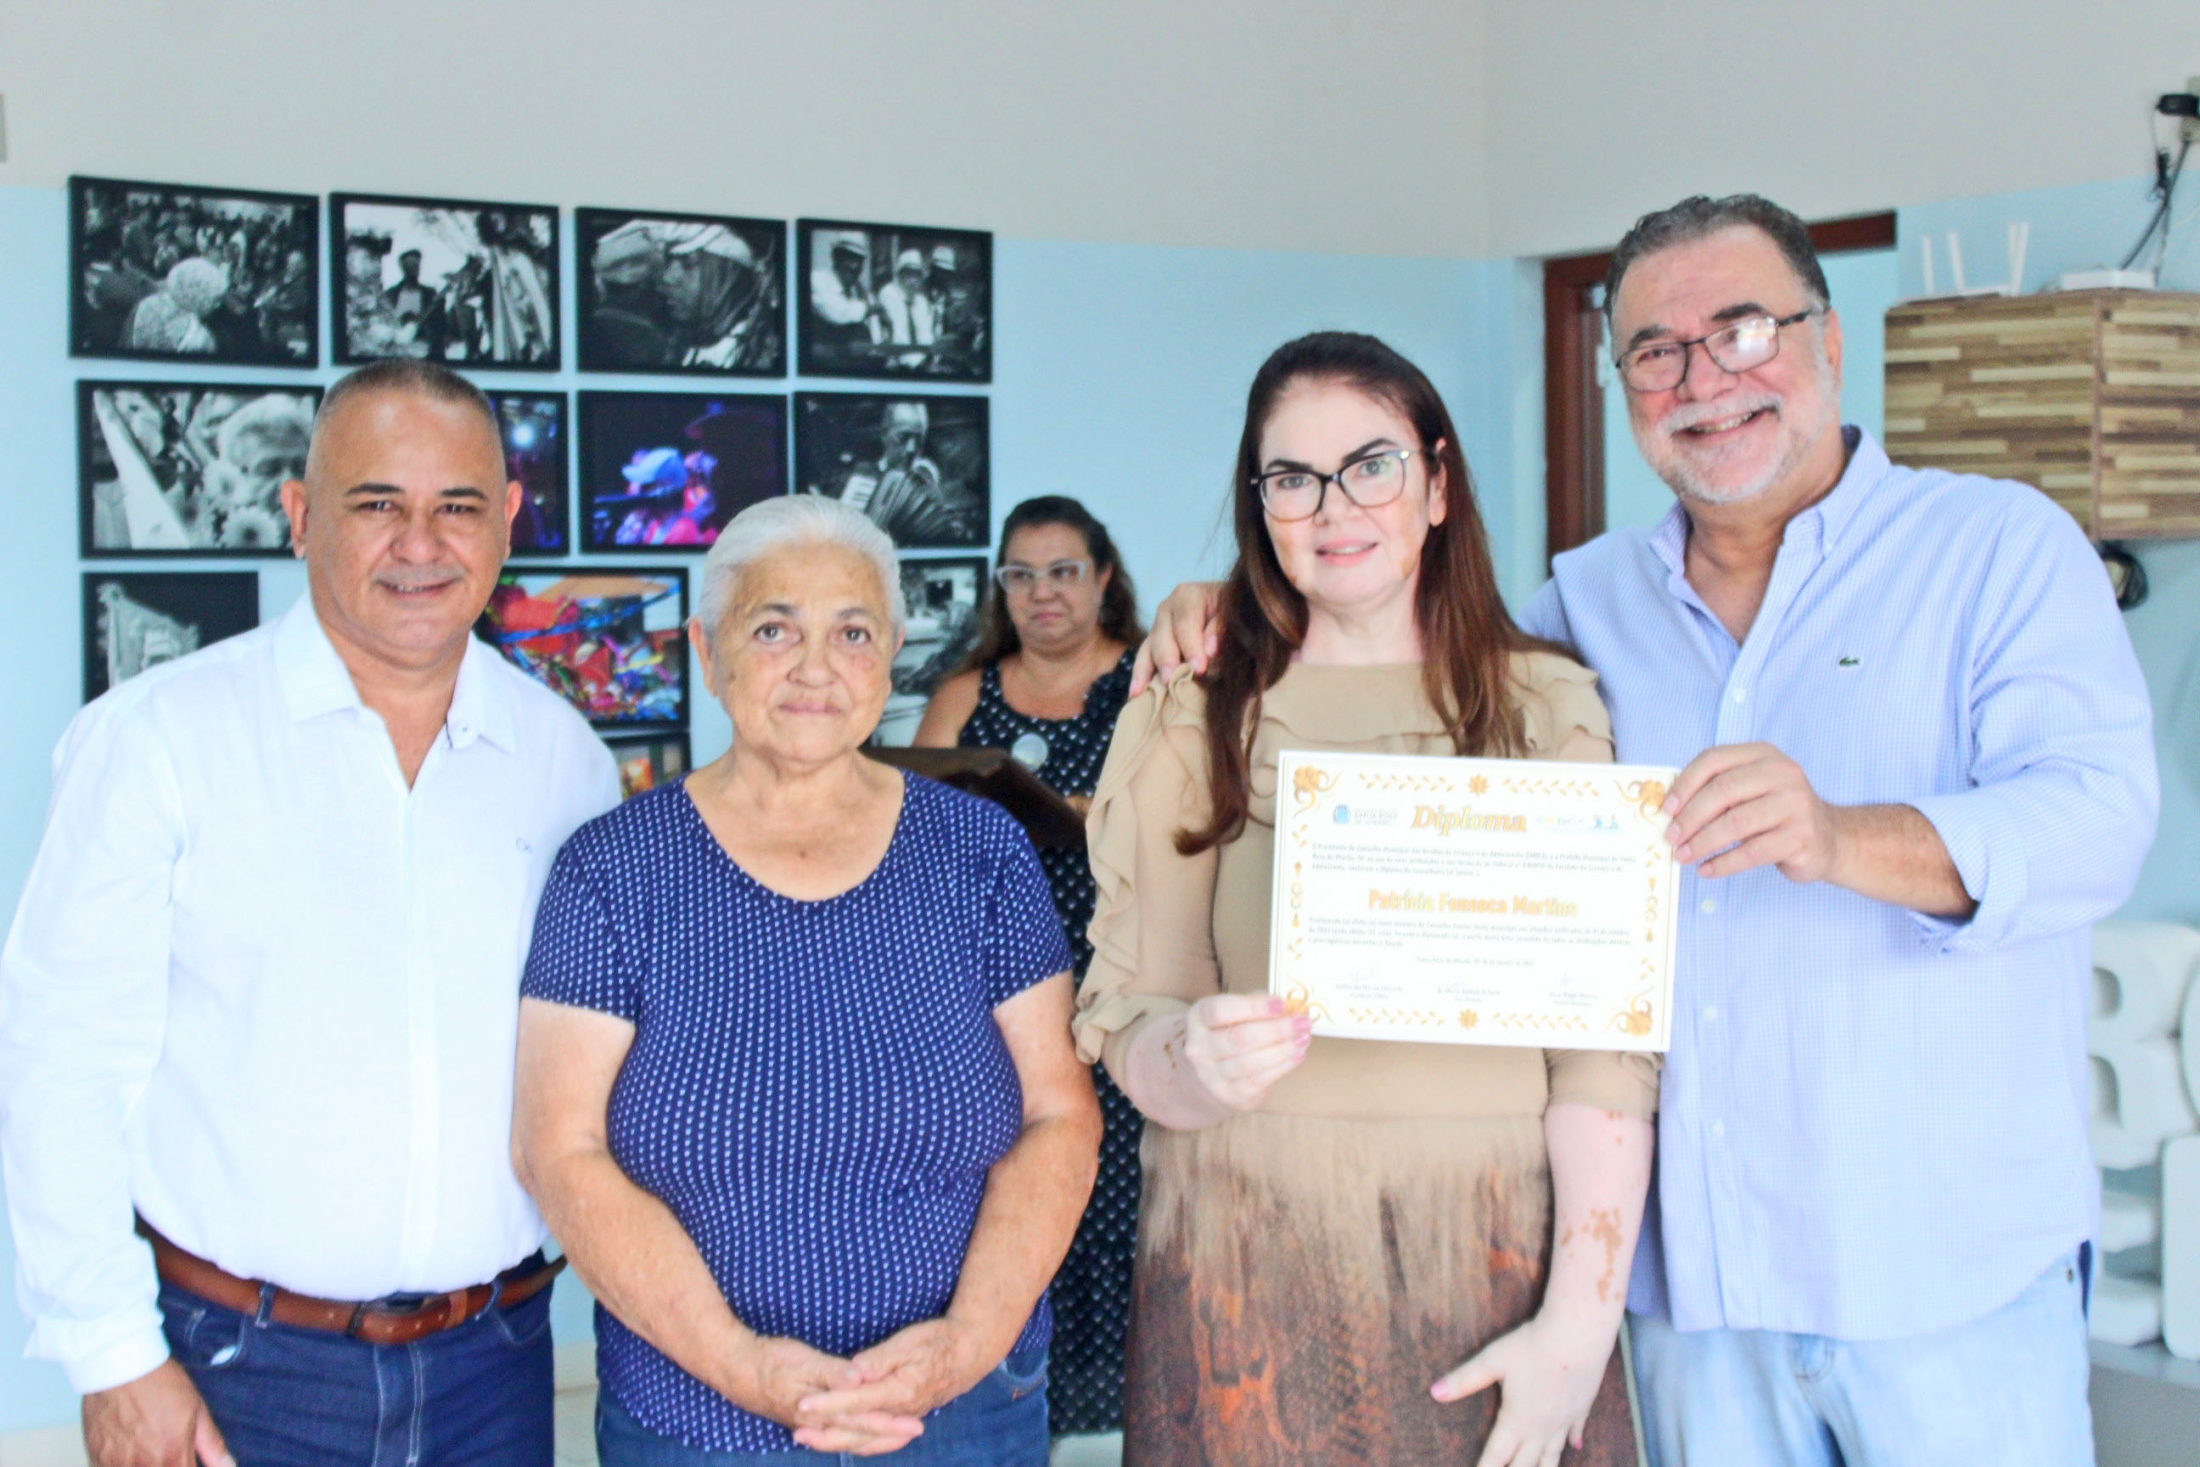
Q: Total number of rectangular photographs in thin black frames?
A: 12